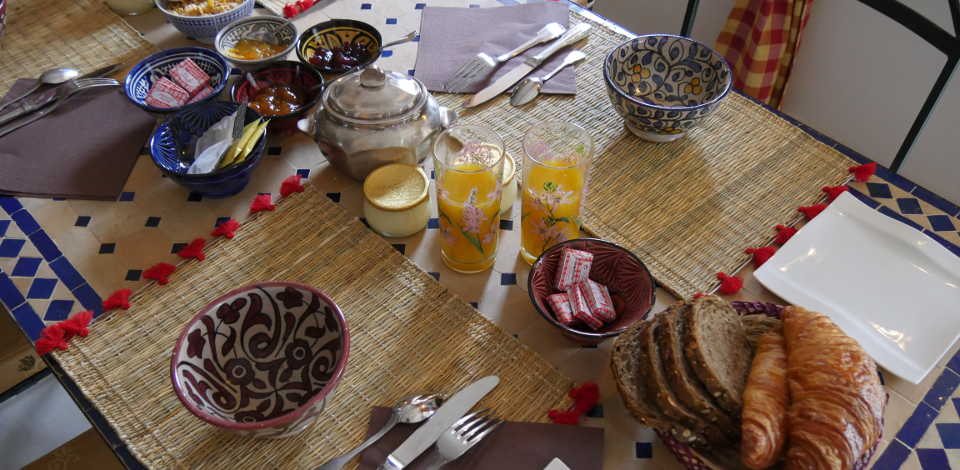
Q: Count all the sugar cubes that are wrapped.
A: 7